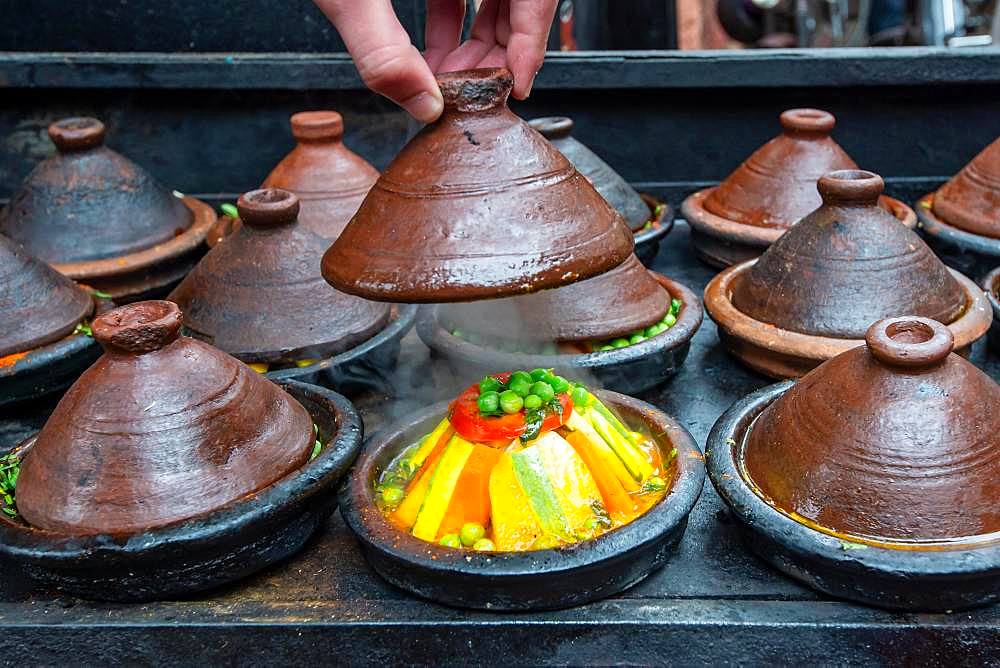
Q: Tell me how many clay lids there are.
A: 12